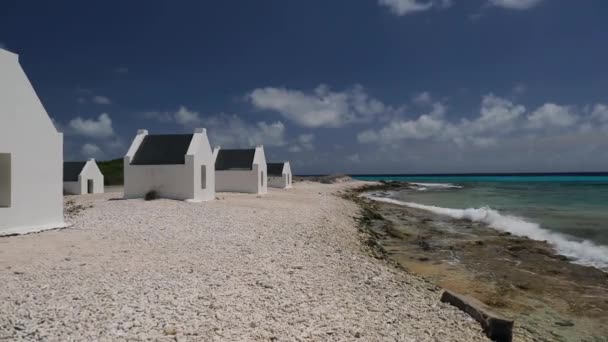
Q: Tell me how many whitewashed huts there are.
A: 5